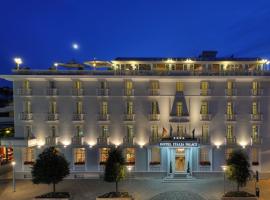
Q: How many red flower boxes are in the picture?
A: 7